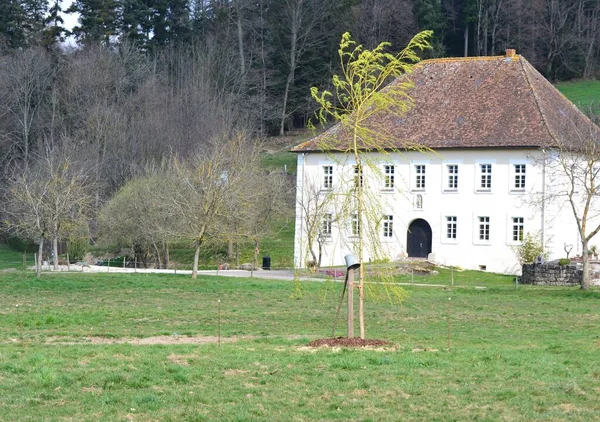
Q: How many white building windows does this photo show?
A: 13